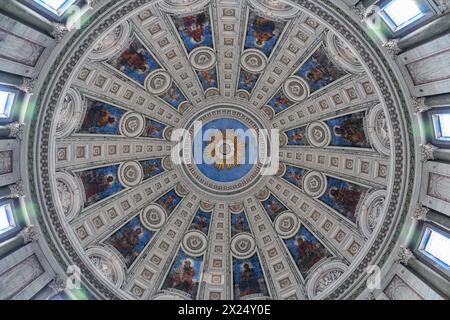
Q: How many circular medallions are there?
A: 12